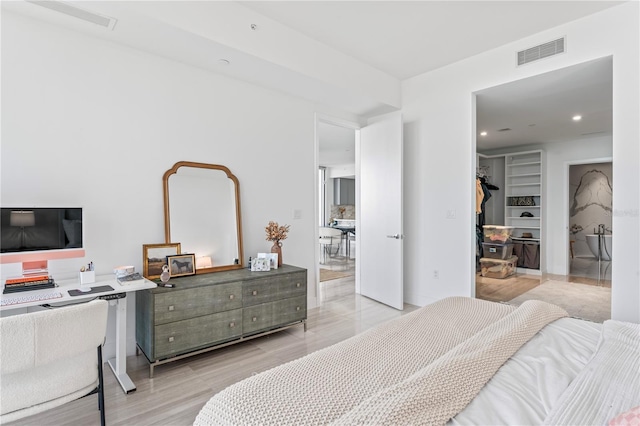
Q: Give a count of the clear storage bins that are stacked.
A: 3